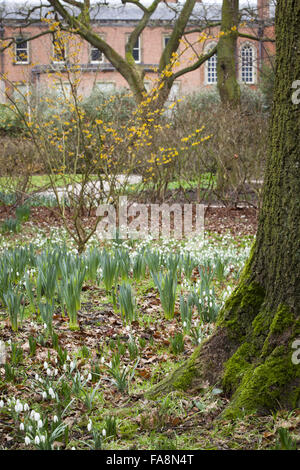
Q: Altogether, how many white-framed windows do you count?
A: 7